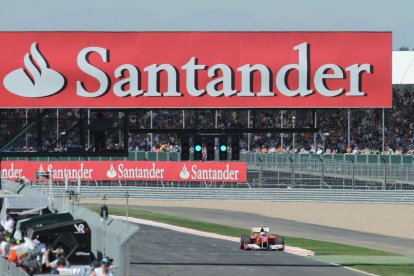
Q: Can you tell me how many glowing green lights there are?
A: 2